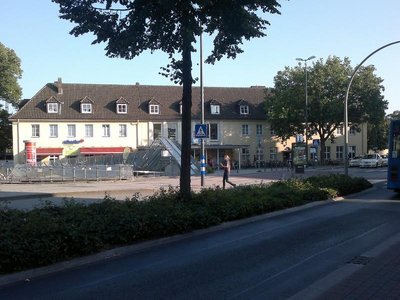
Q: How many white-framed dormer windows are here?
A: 7